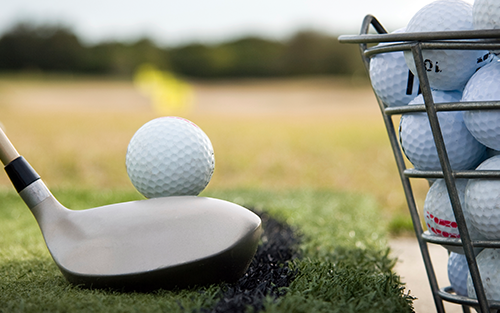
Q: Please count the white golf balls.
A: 10